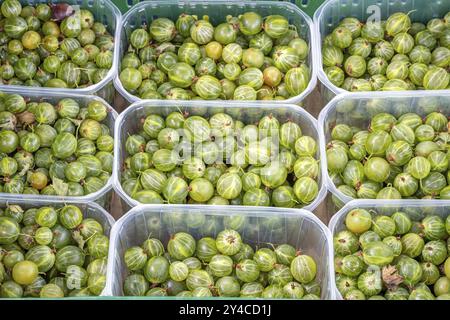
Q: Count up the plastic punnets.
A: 9